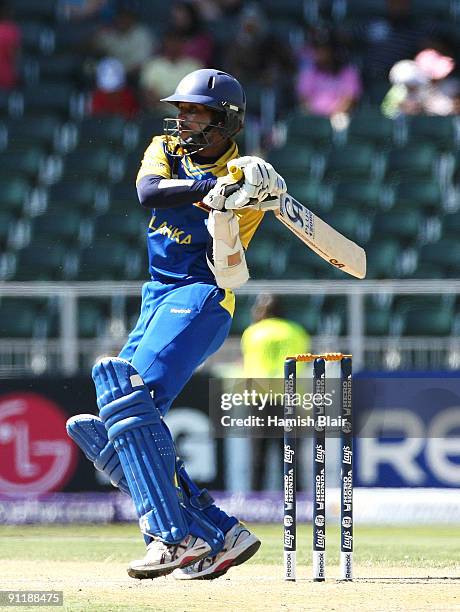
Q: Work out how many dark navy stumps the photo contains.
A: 3